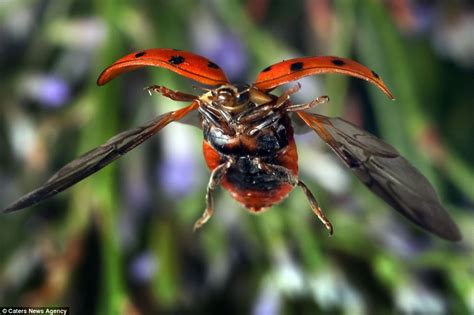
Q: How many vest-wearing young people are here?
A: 0